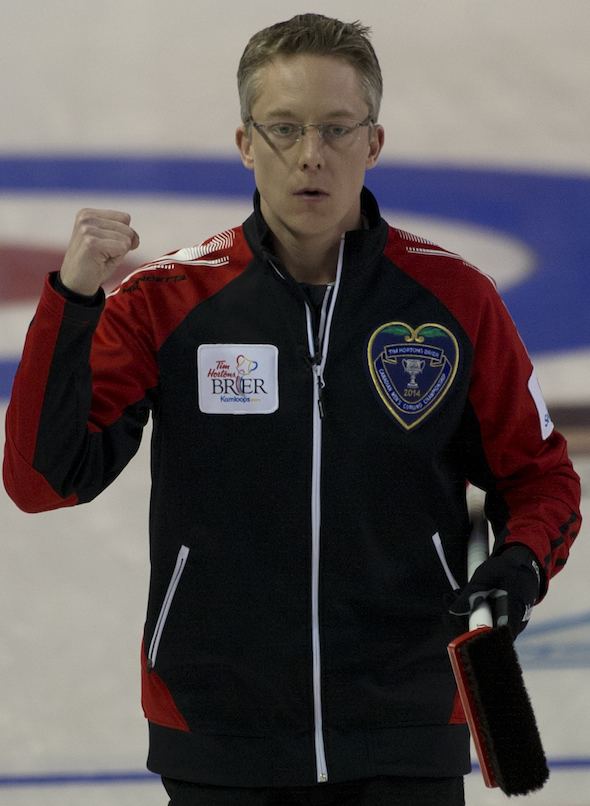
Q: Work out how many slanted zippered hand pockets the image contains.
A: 2